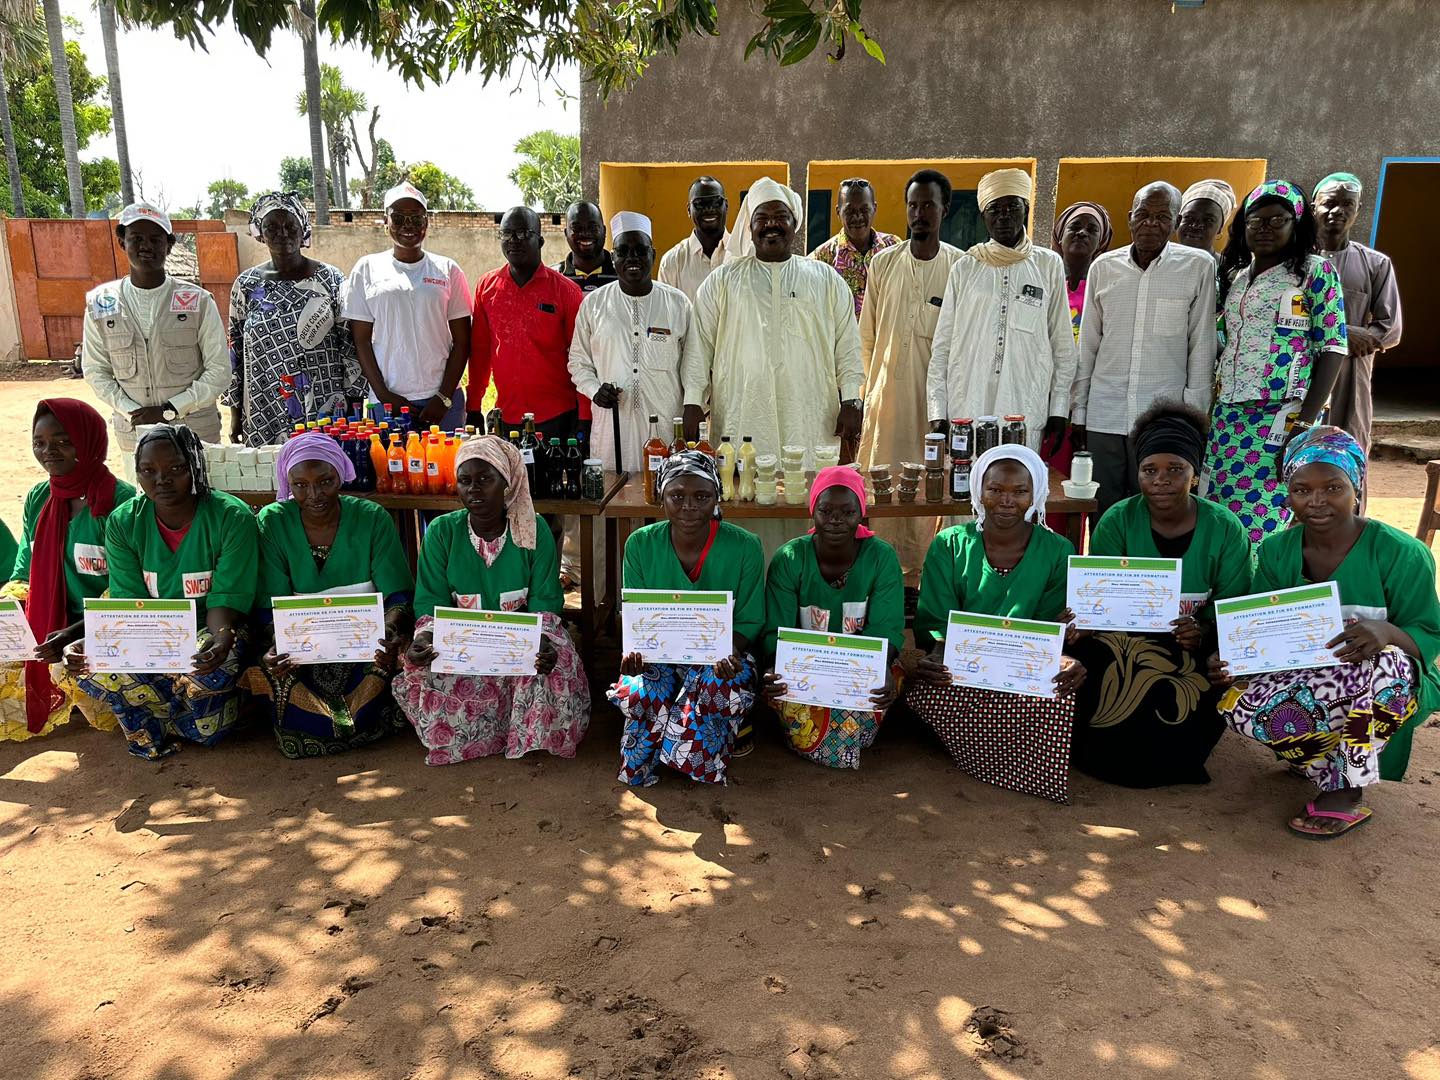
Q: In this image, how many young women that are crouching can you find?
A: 9